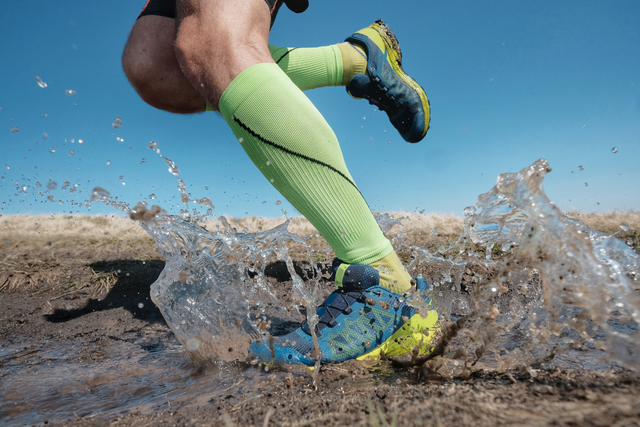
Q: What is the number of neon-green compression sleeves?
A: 2